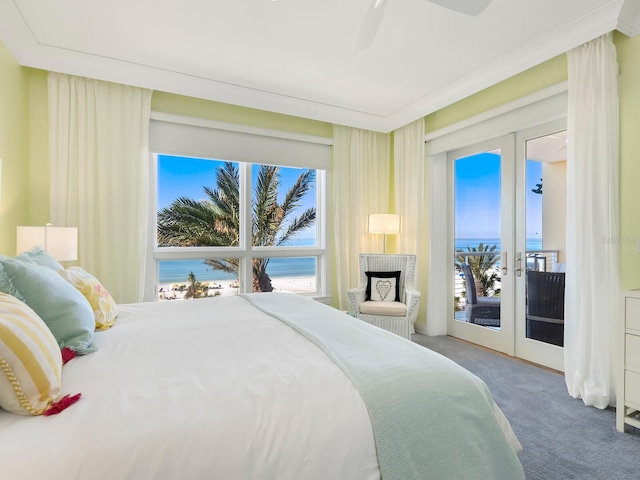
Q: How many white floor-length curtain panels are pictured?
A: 4